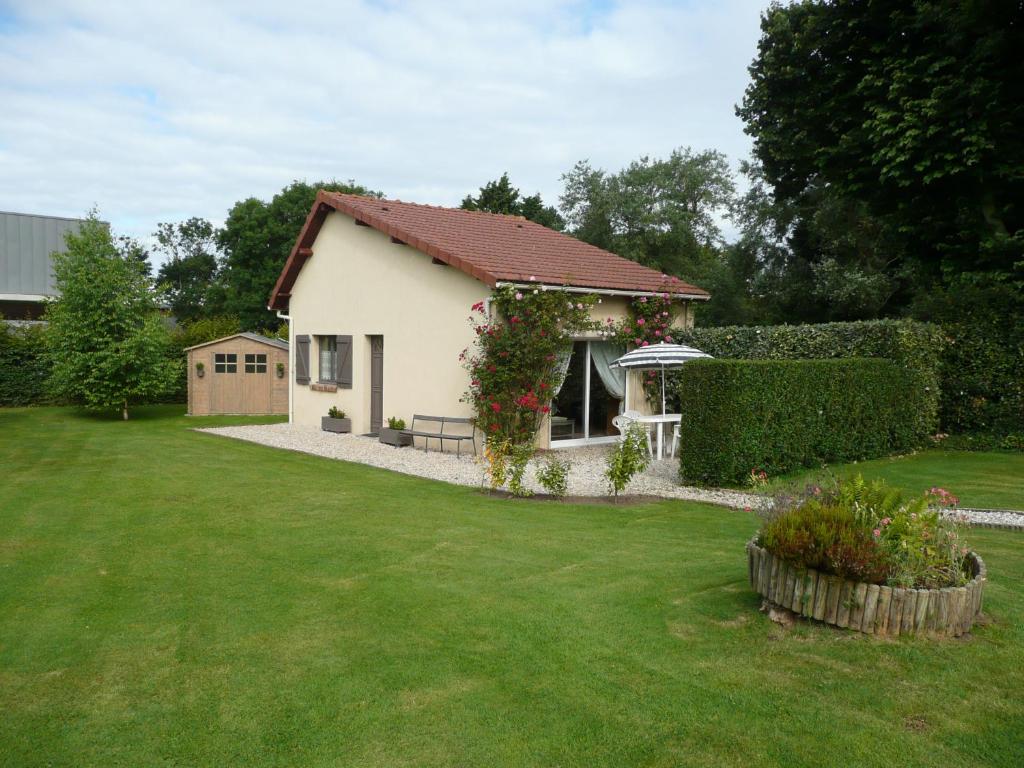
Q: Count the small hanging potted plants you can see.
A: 2